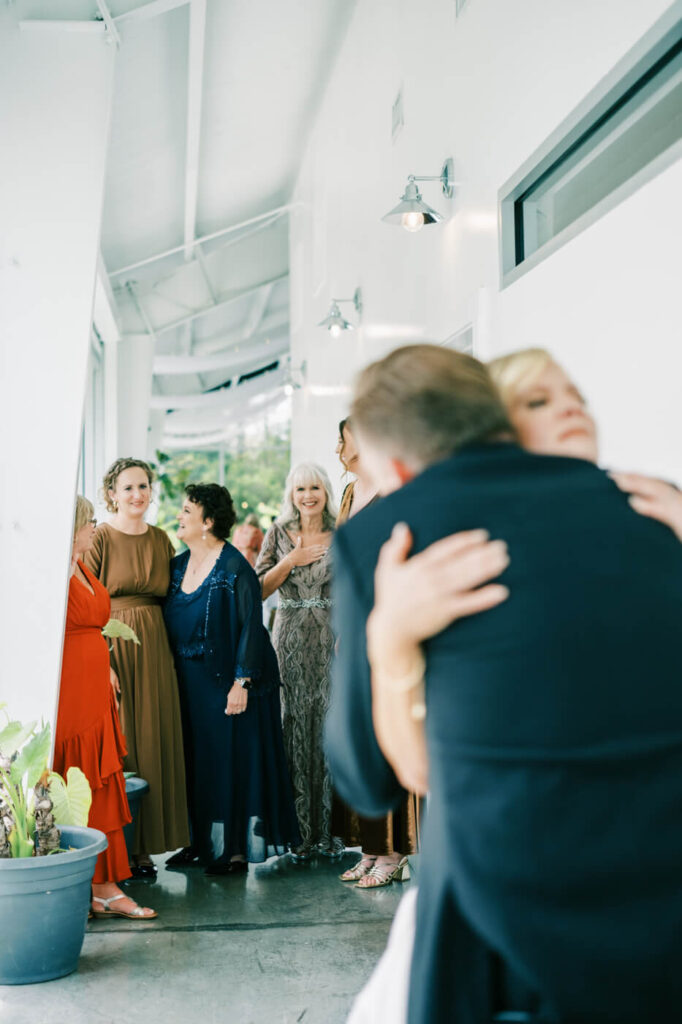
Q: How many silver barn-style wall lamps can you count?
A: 3